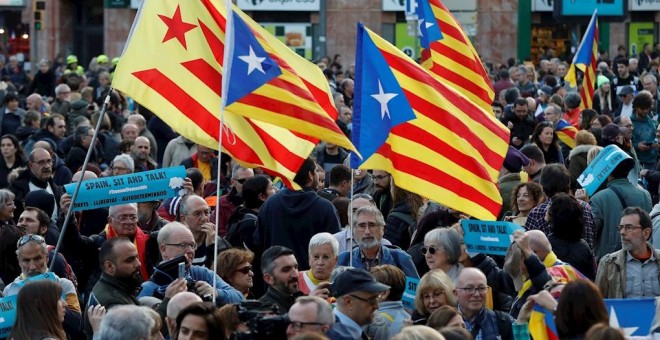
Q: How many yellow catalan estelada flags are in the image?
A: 1